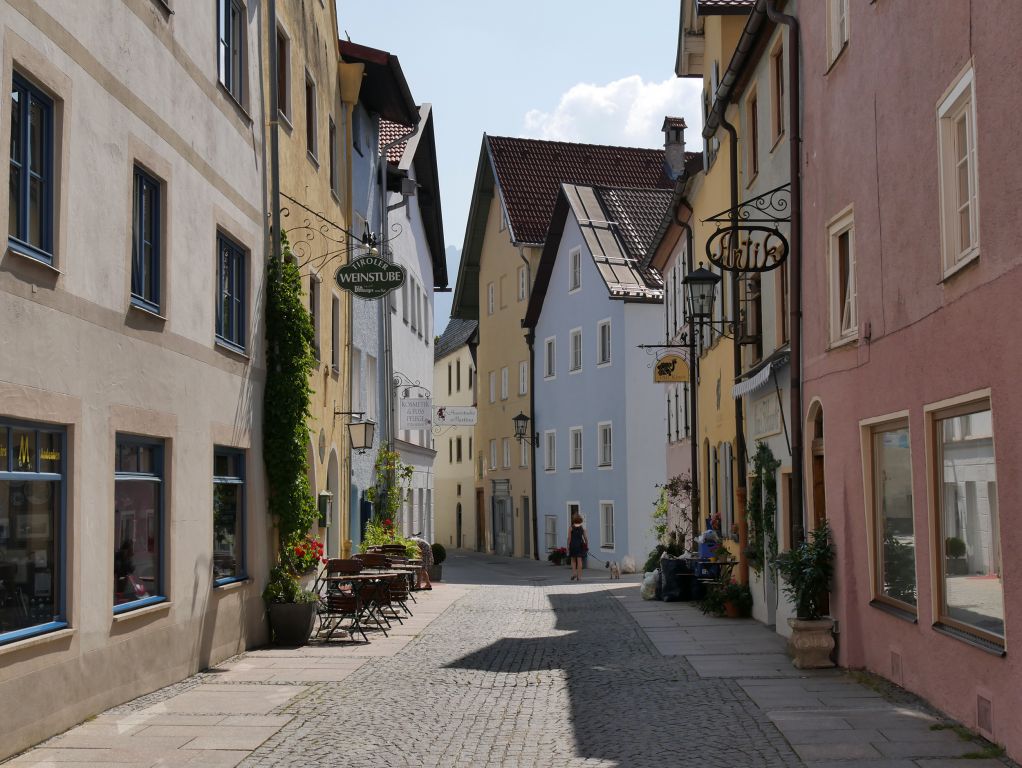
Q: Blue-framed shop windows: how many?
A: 3